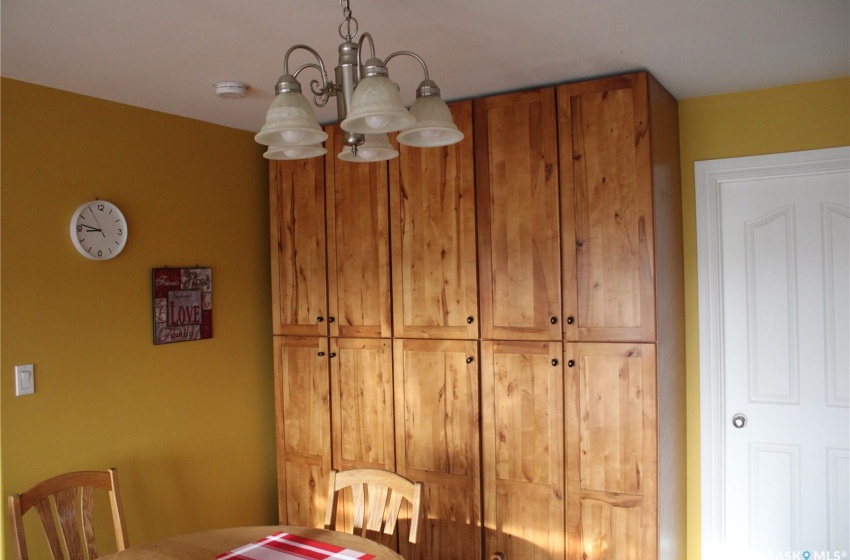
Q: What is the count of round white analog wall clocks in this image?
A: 1